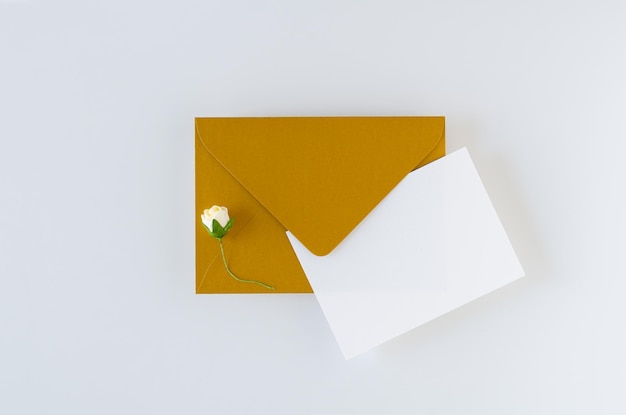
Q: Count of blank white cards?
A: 1